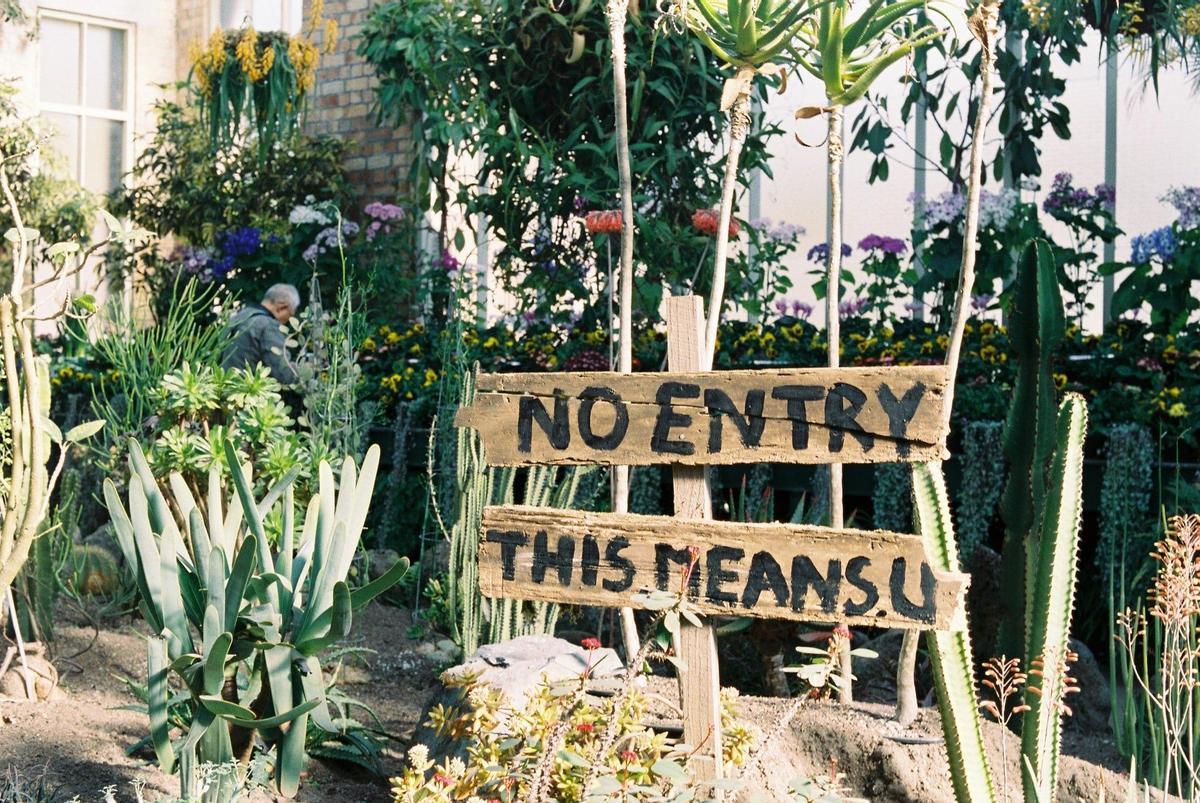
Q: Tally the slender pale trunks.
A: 4